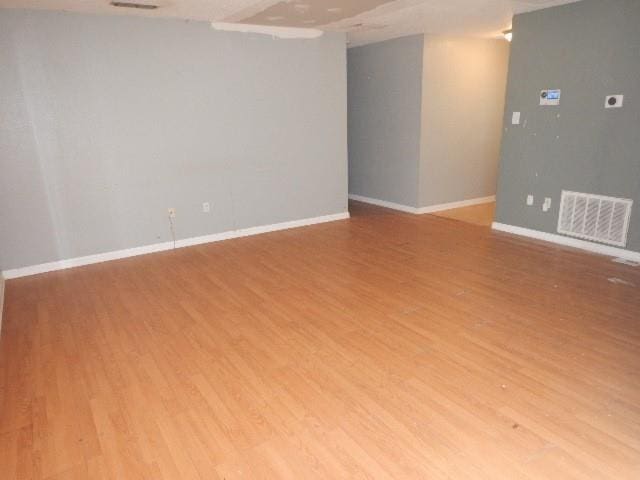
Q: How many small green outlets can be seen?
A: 0